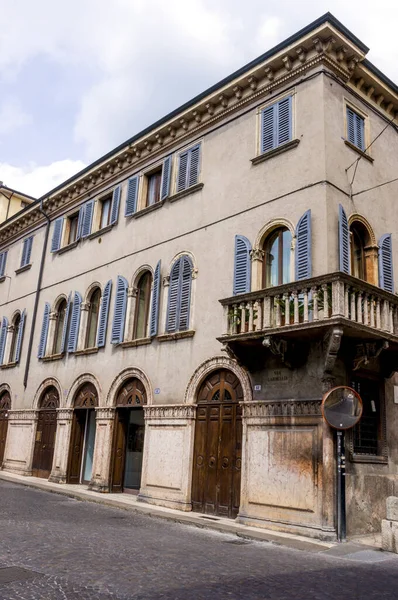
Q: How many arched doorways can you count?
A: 5